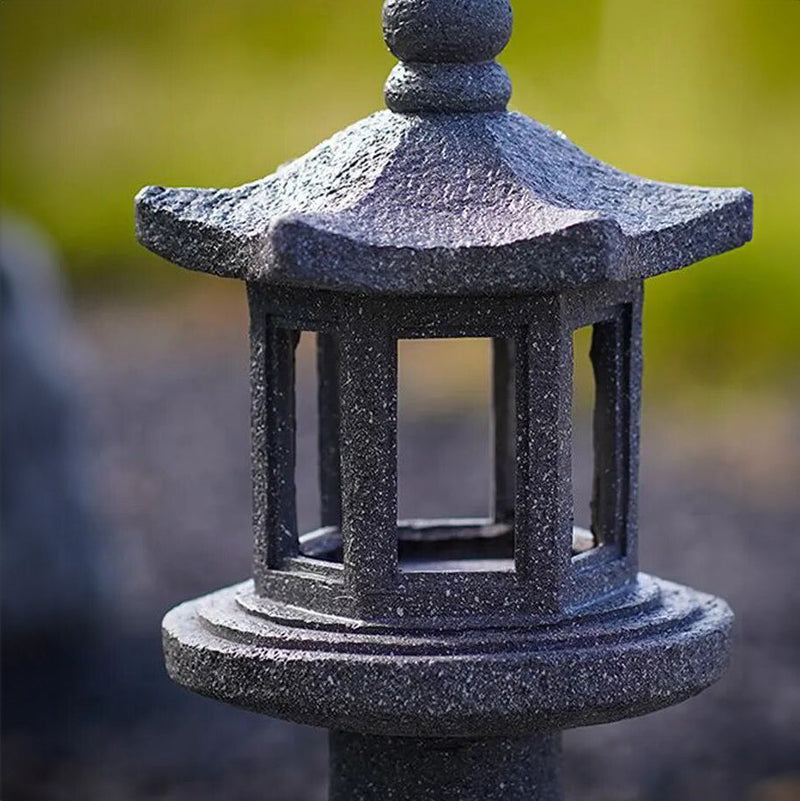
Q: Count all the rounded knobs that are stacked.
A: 2